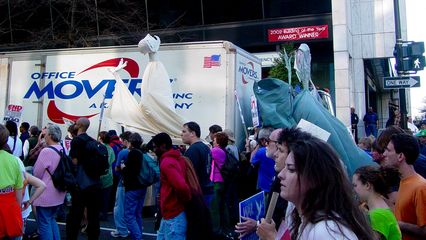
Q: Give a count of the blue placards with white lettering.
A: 1